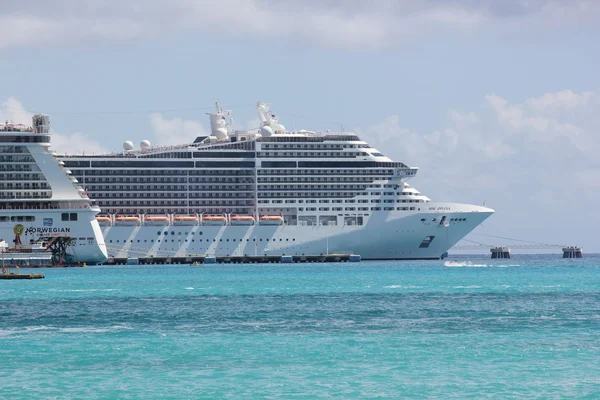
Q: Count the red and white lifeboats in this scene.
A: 7